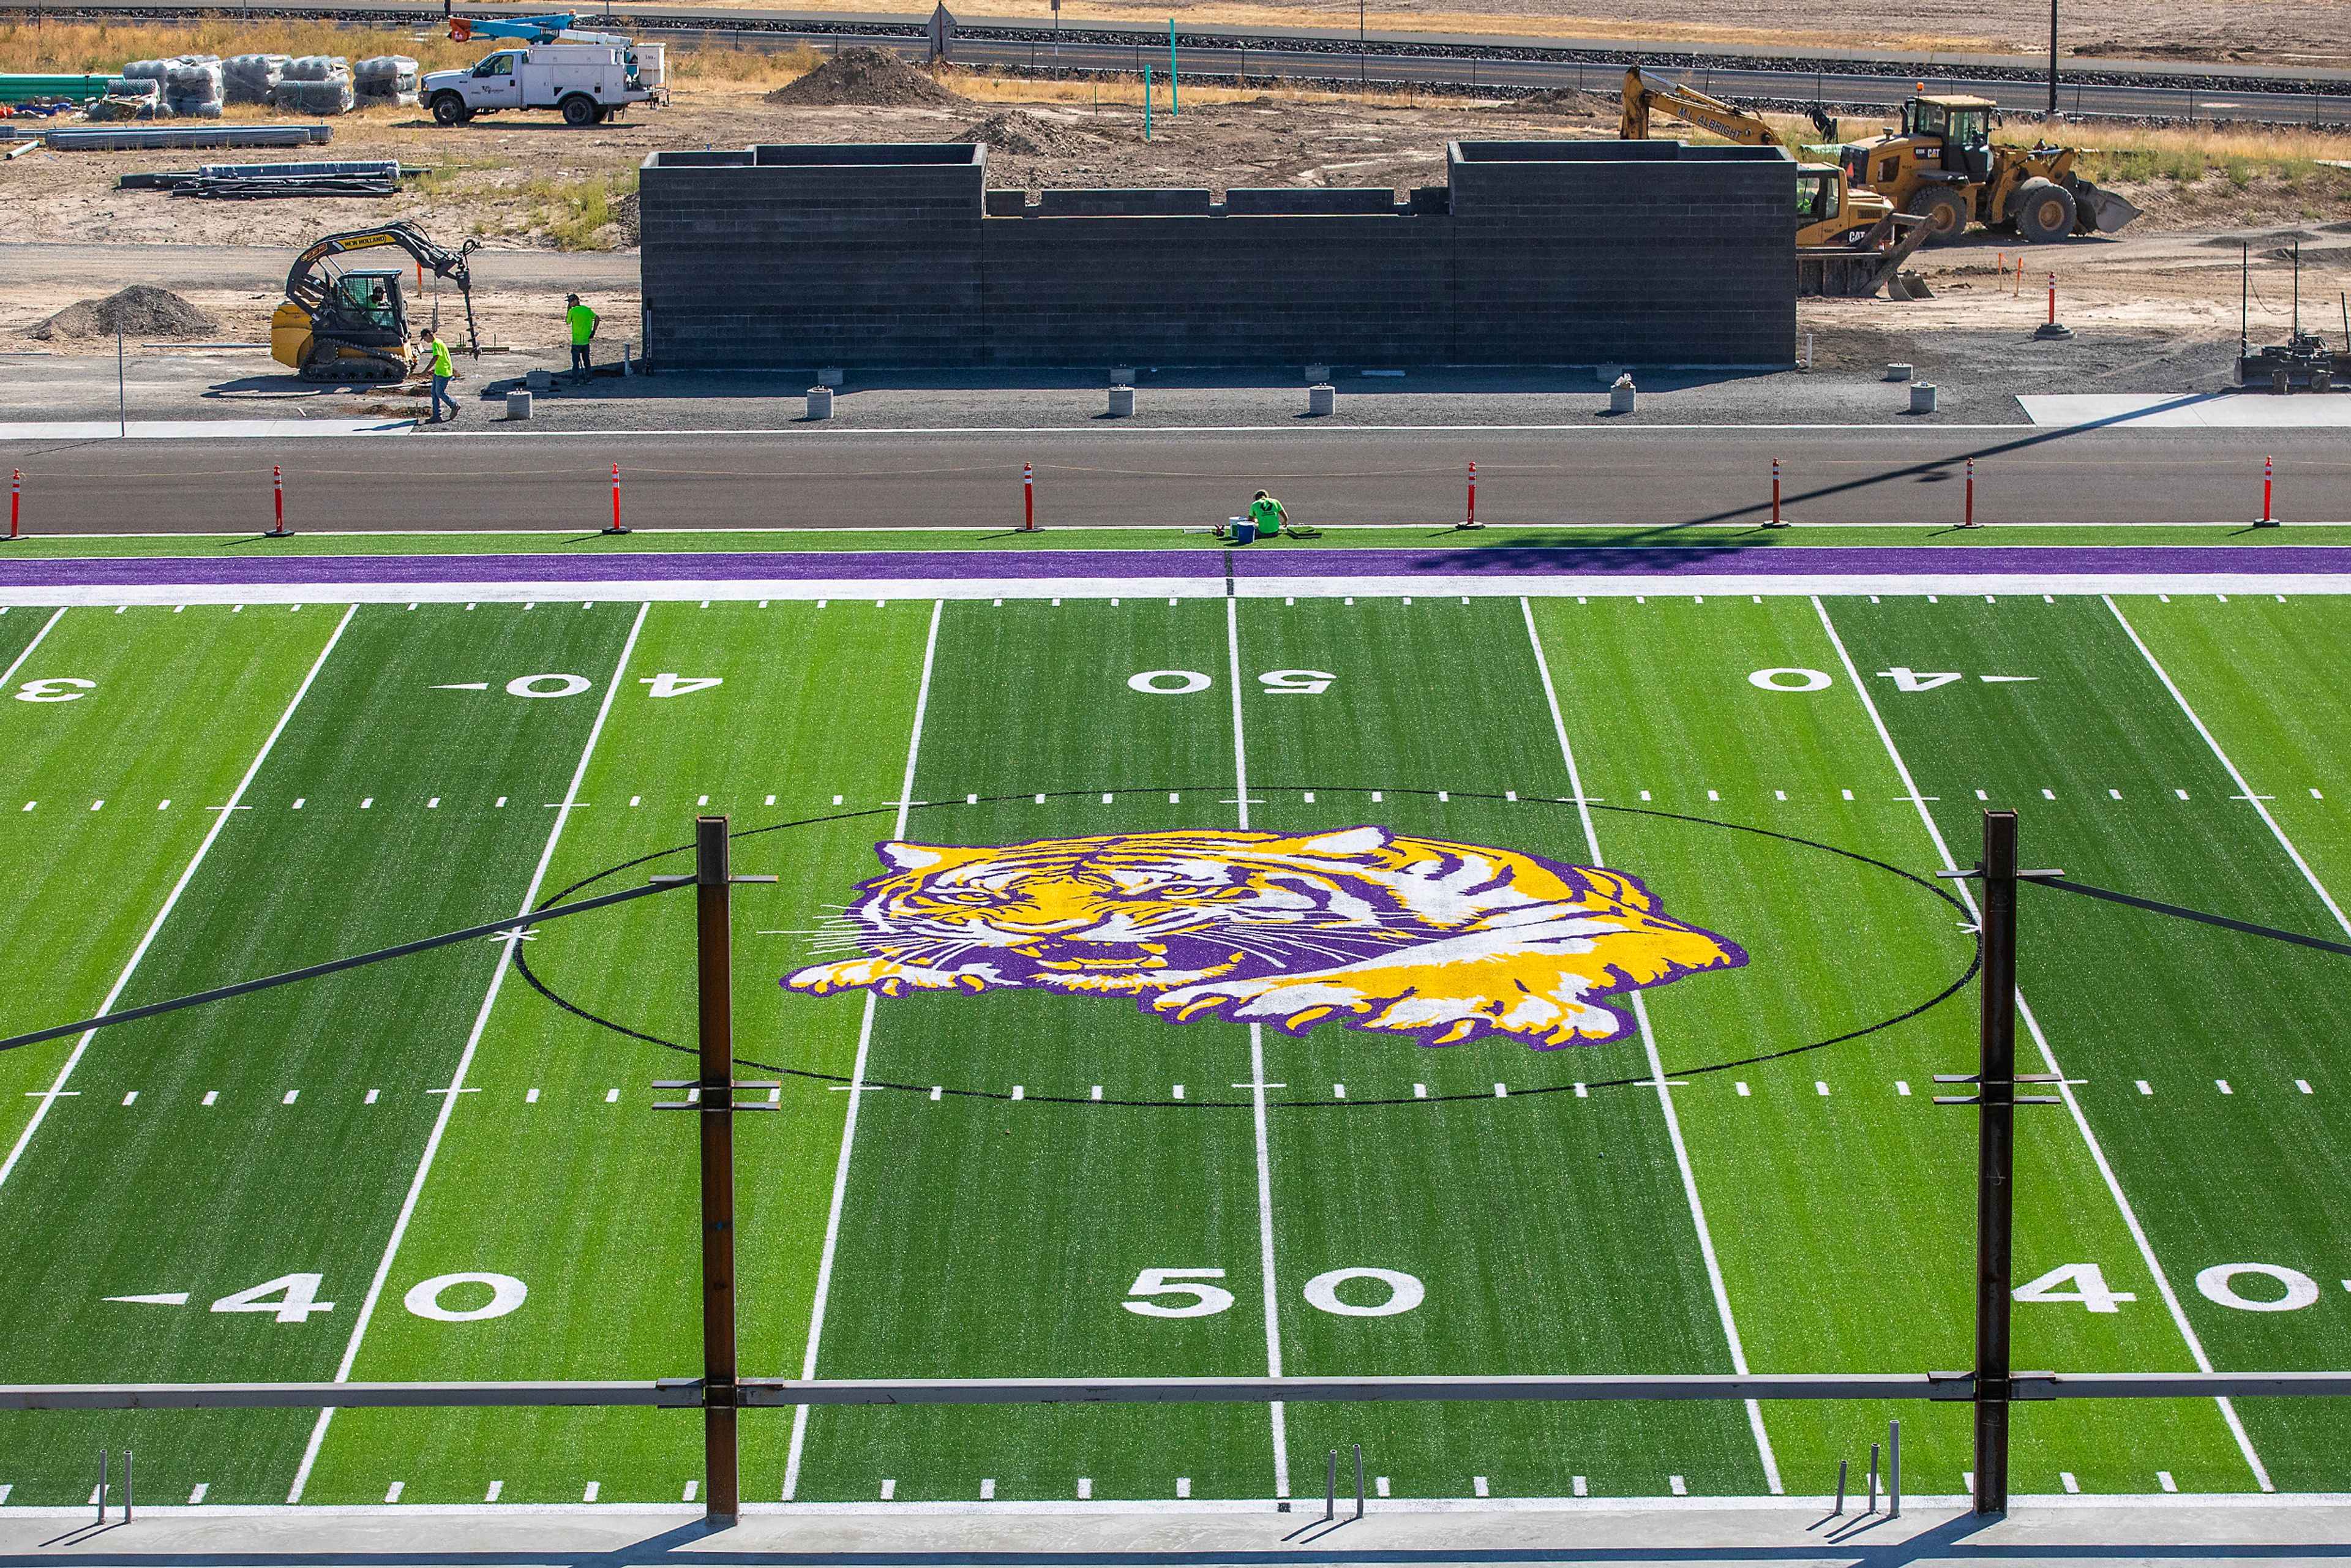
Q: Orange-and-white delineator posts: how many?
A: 9